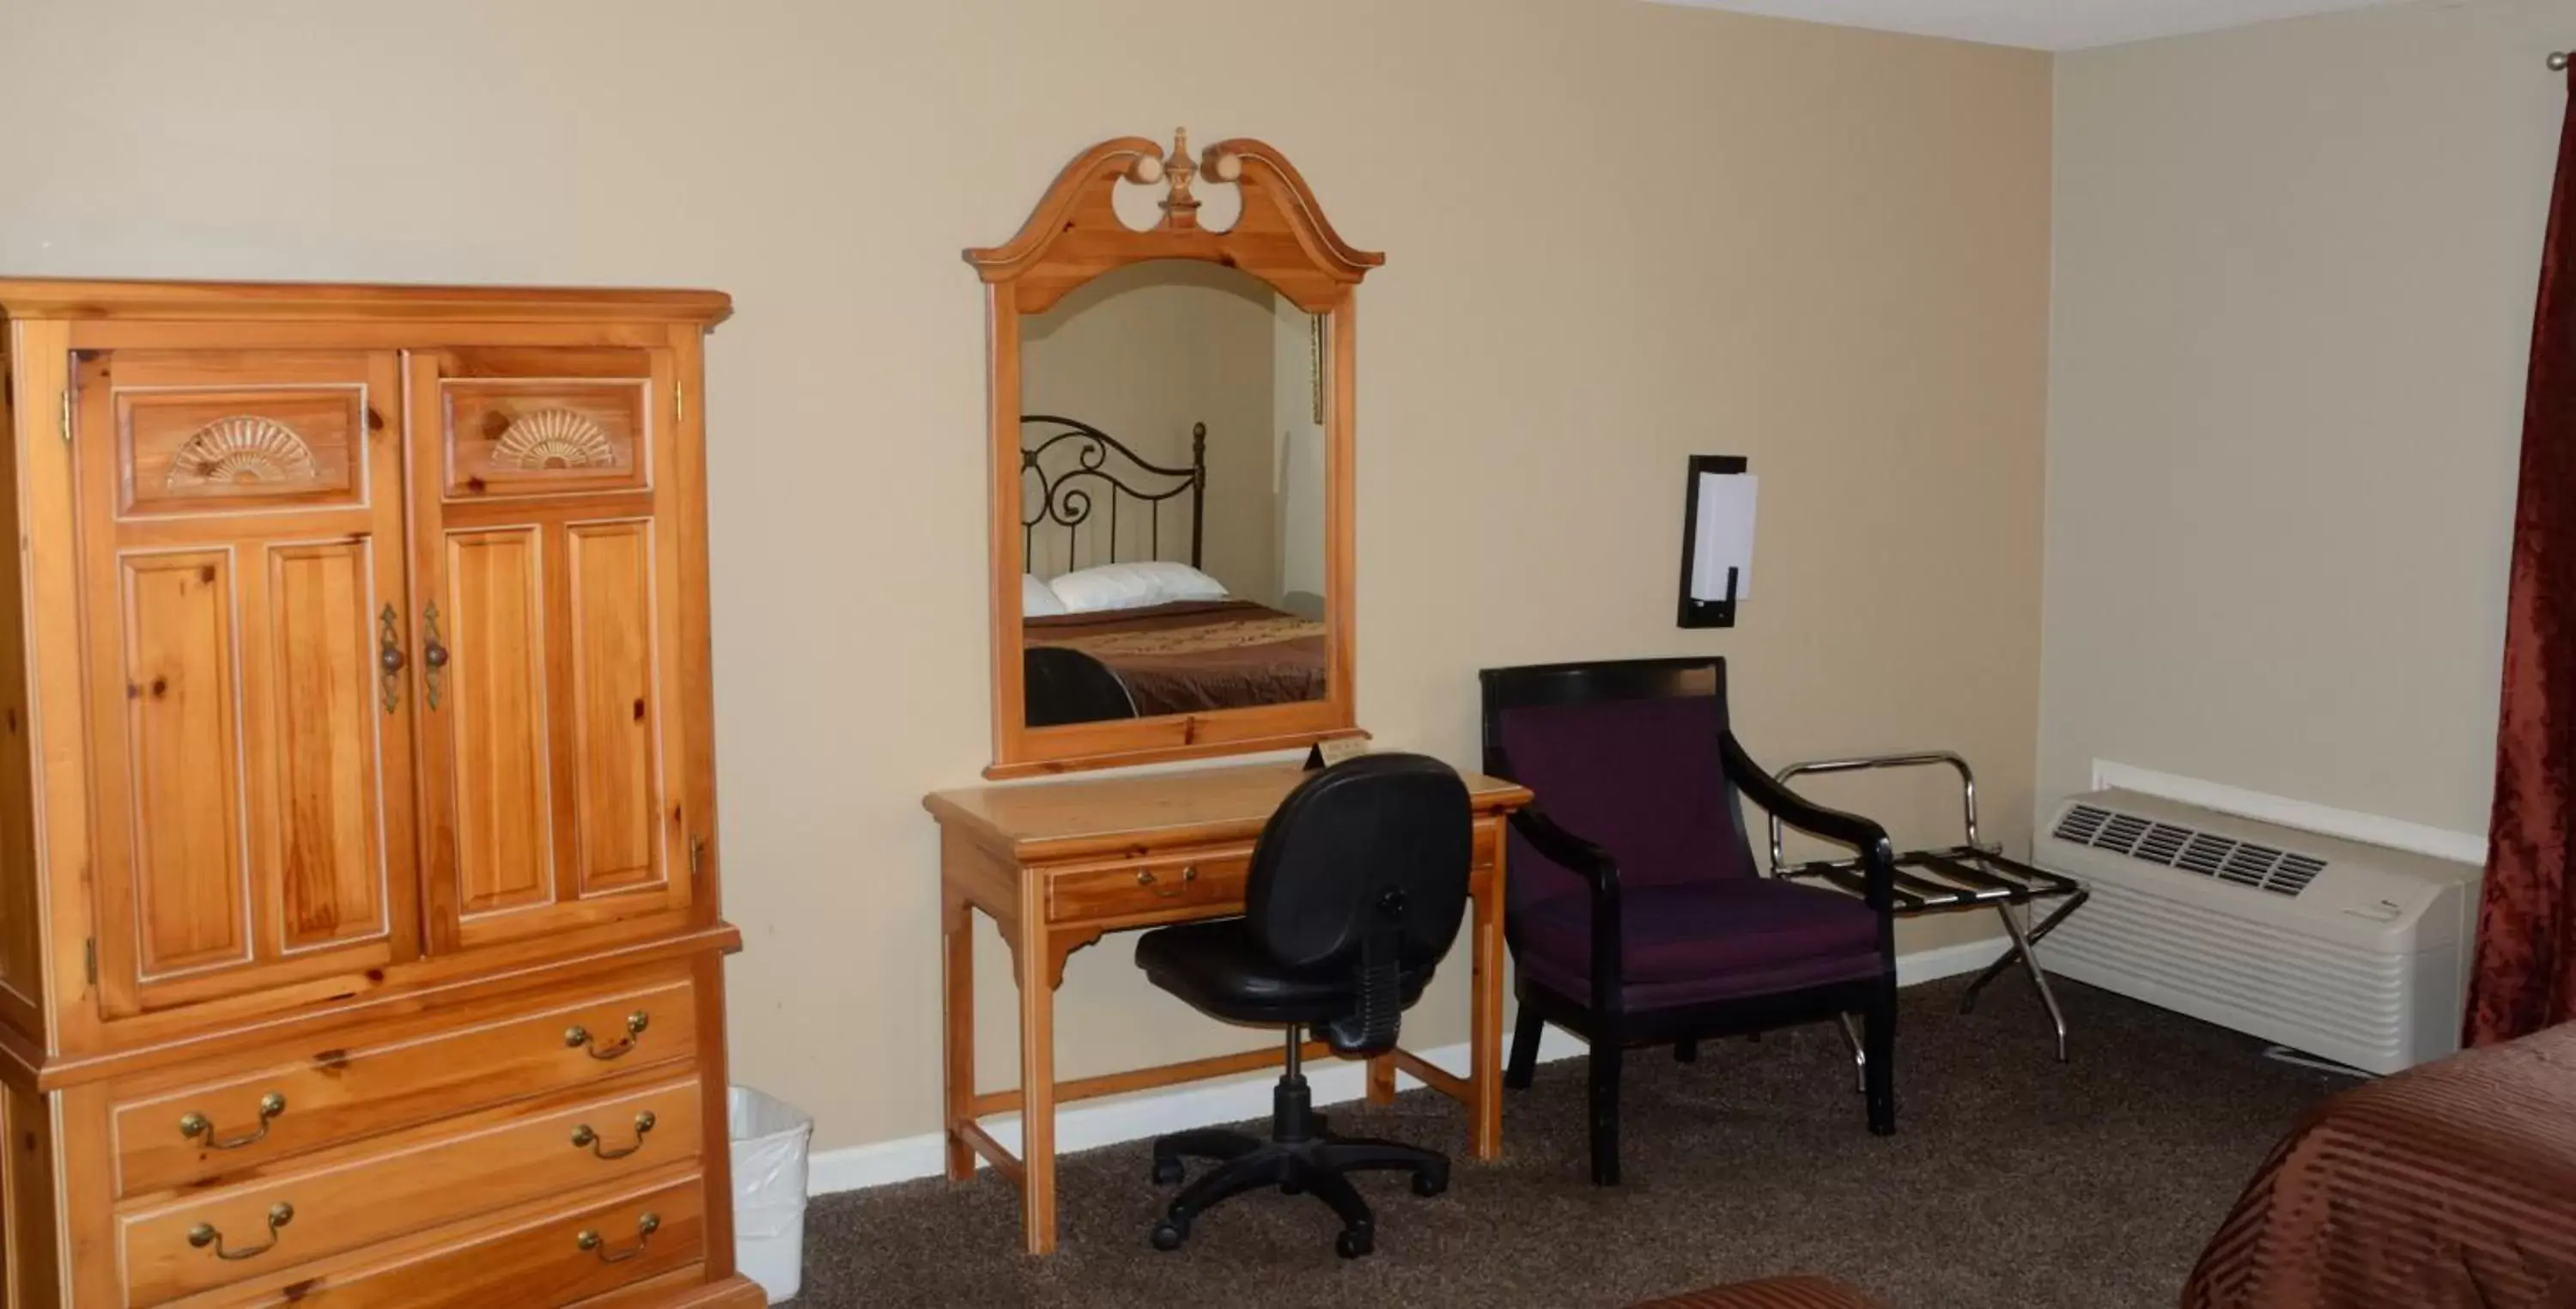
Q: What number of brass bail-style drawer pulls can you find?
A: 6